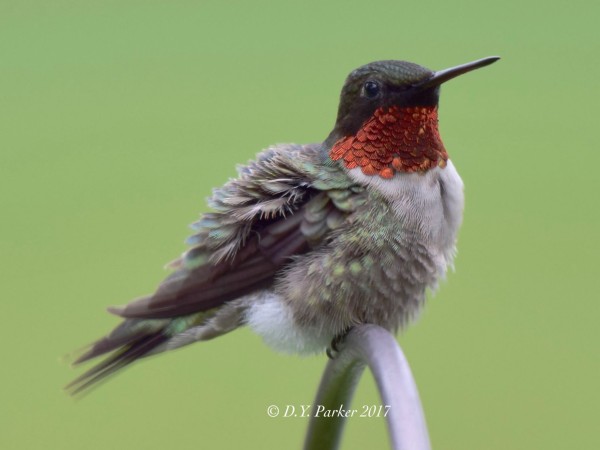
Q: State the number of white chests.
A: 1